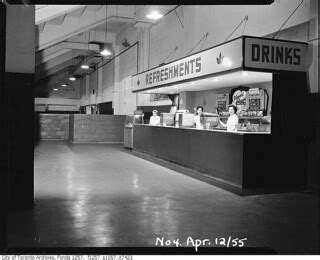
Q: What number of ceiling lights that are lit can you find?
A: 6